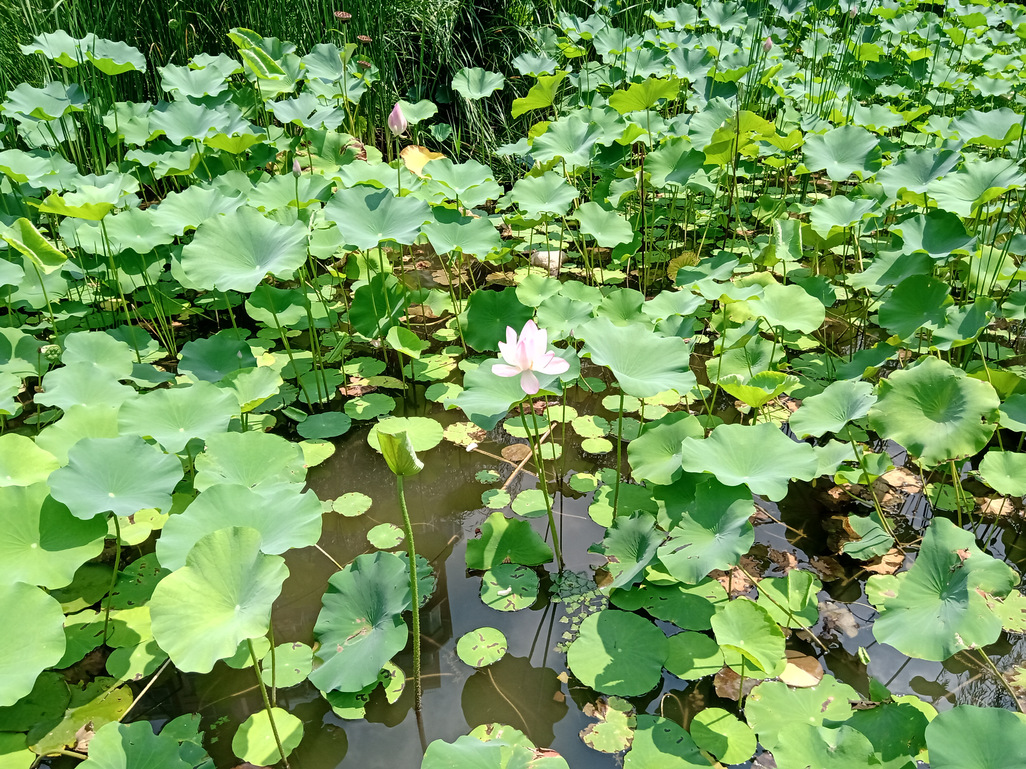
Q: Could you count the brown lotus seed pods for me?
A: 3